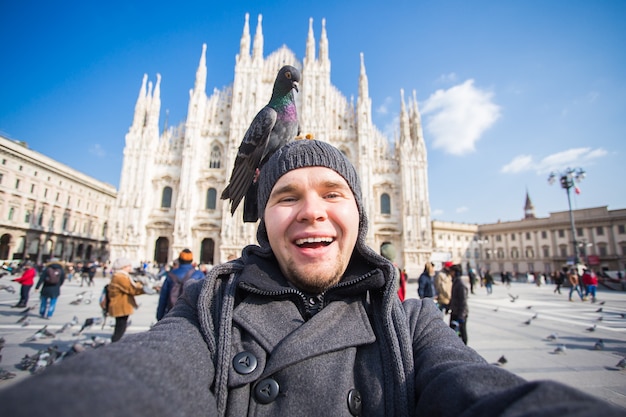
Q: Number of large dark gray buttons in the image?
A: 3